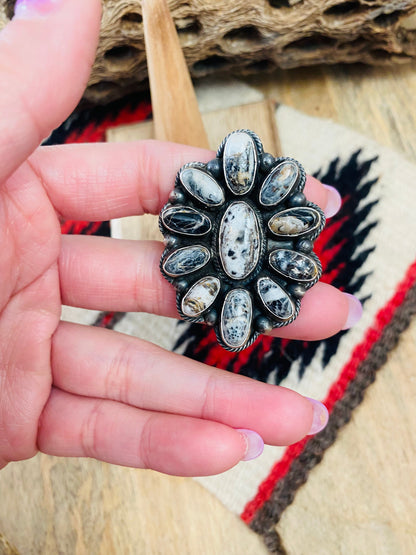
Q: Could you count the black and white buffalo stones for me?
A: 11